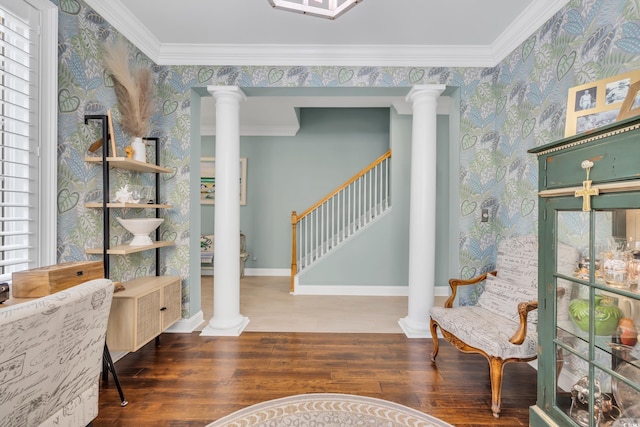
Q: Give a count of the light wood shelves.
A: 3